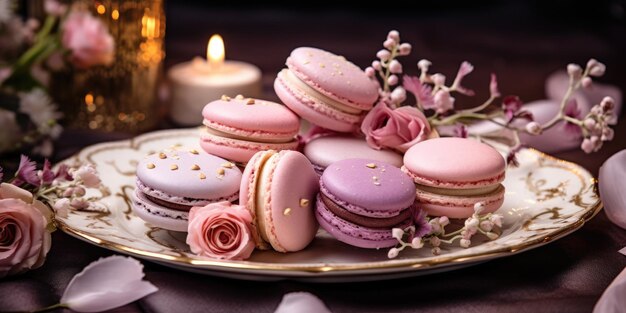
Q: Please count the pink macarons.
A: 4